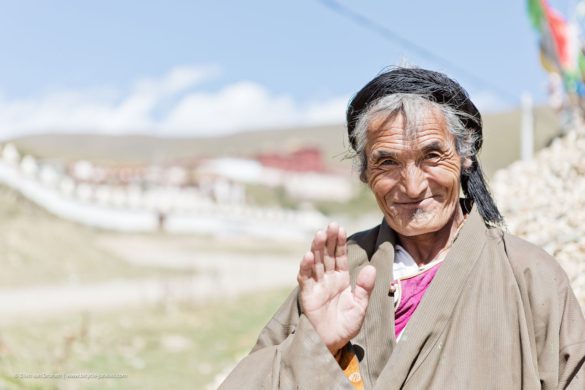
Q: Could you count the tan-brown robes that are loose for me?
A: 1